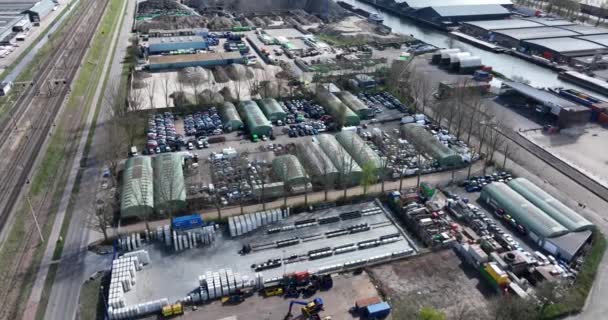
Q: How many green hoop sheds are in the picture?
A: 14